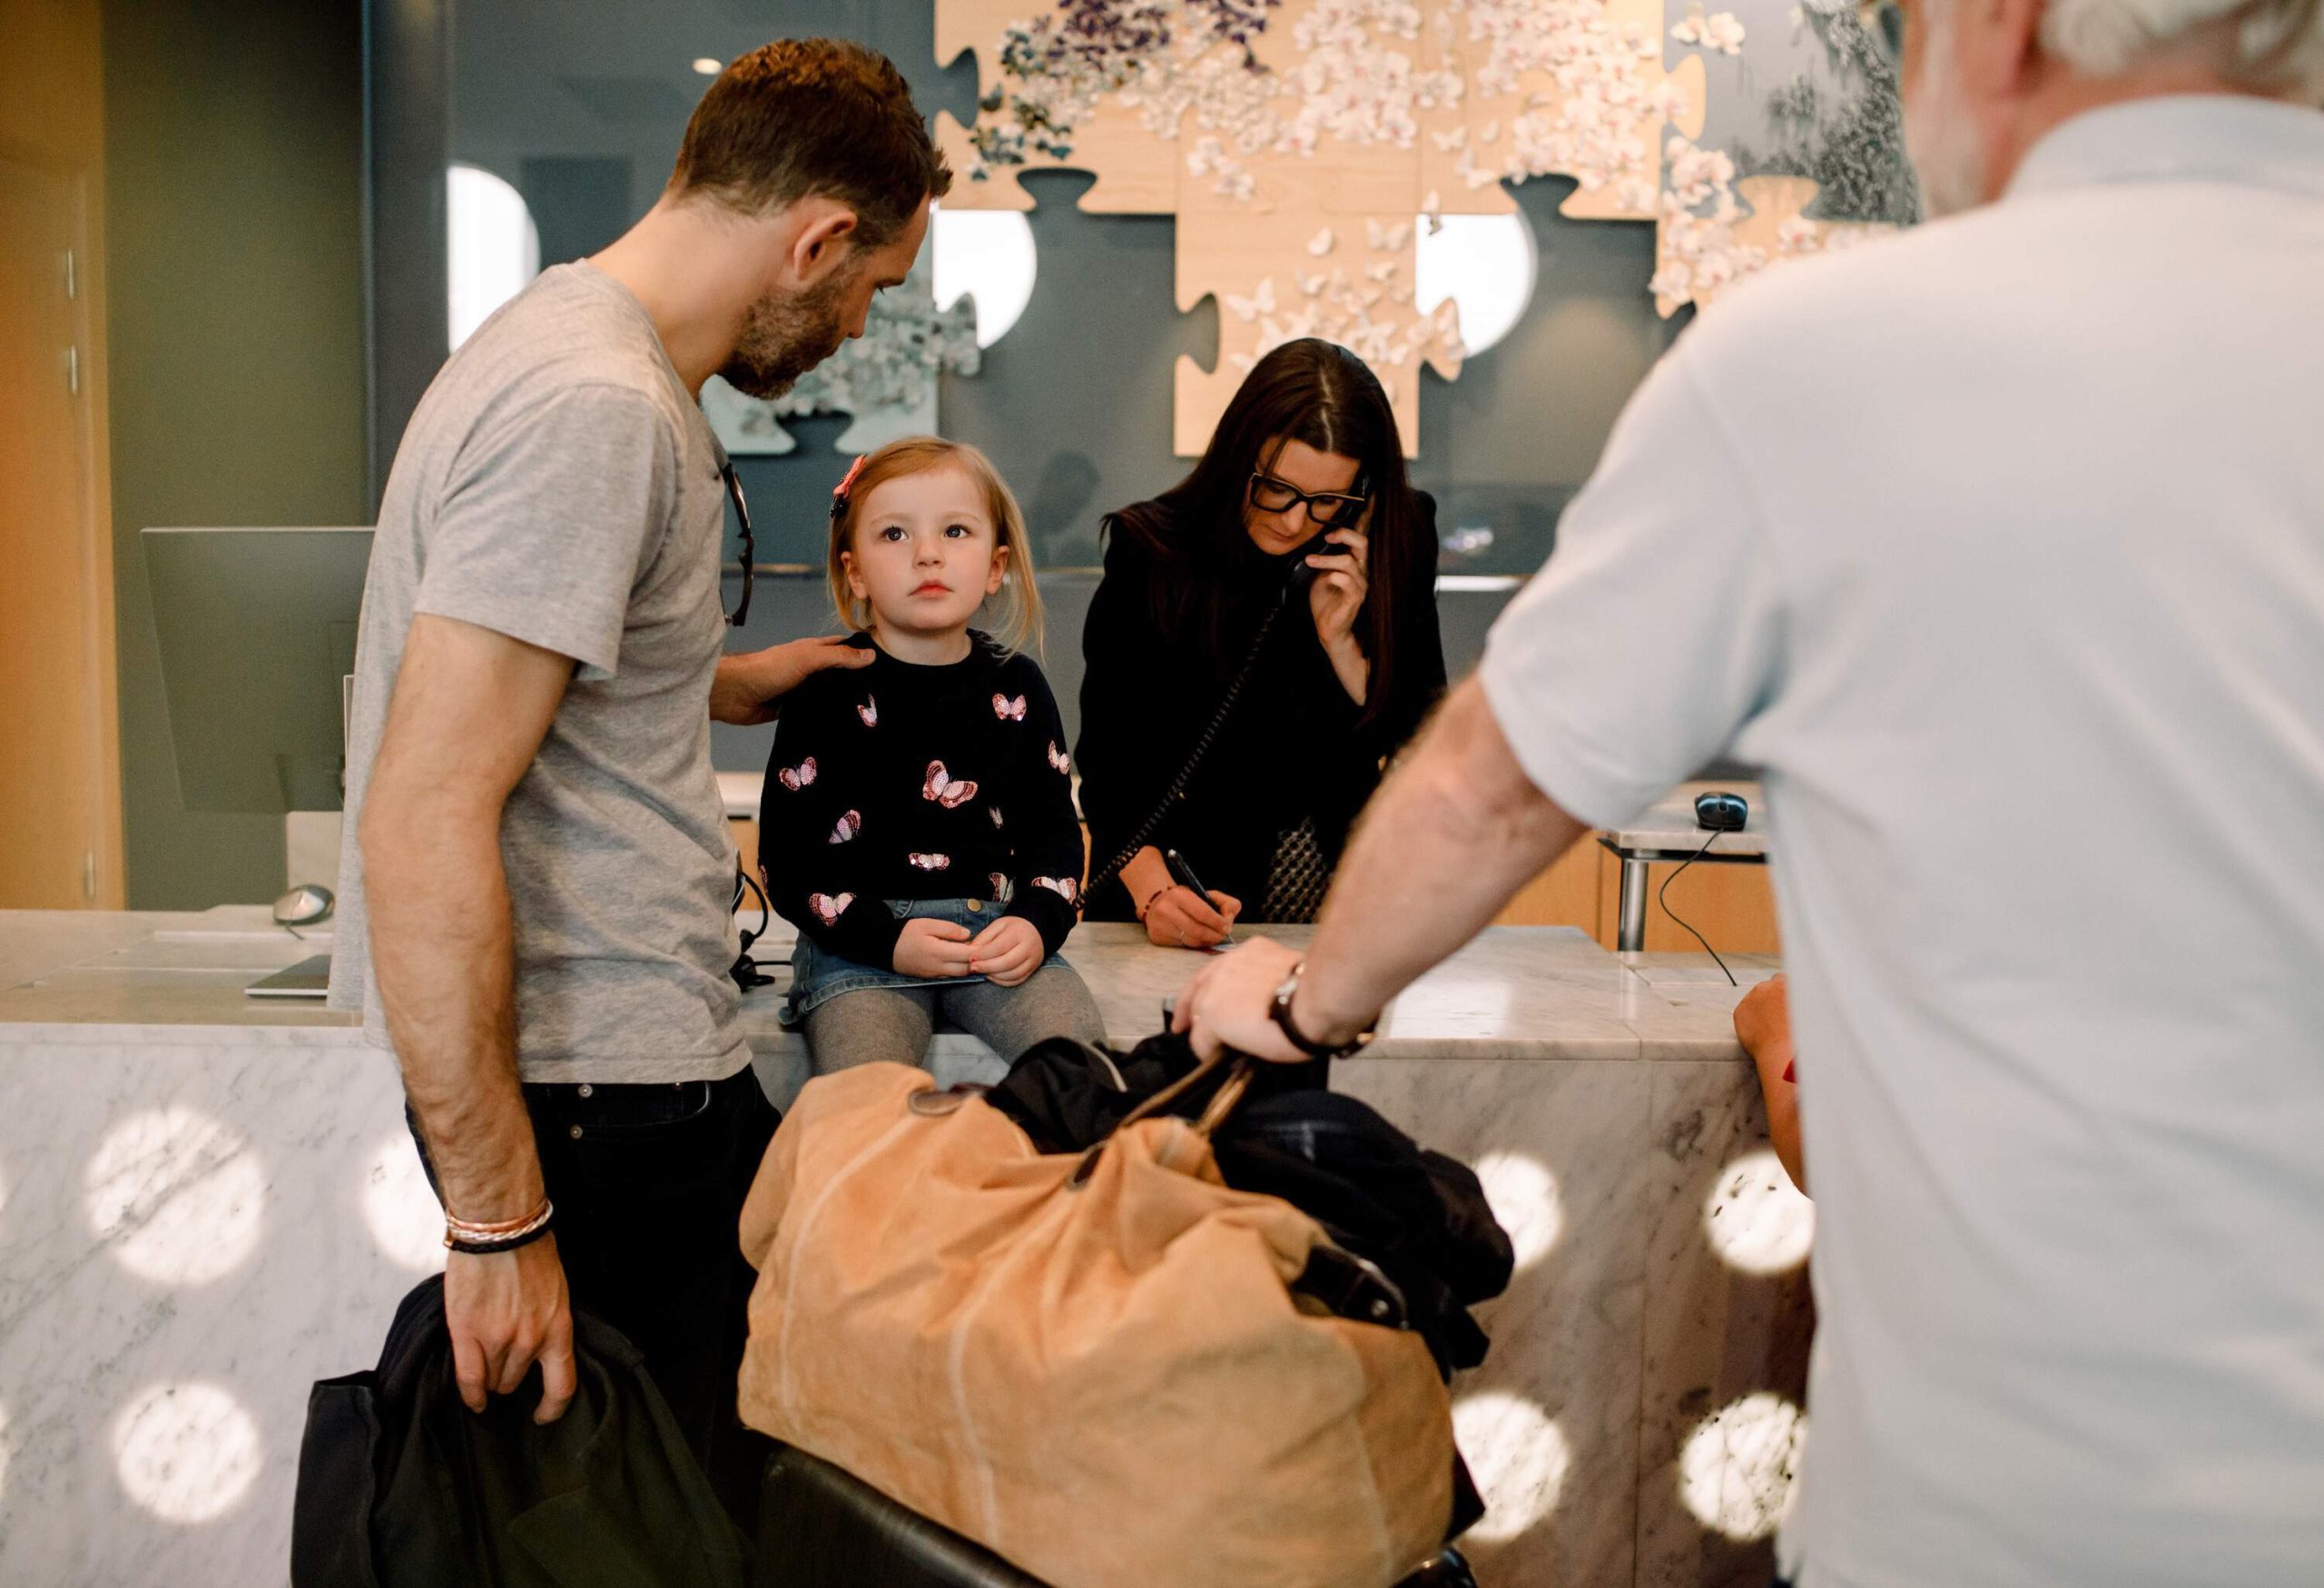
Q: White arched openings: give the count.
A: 3